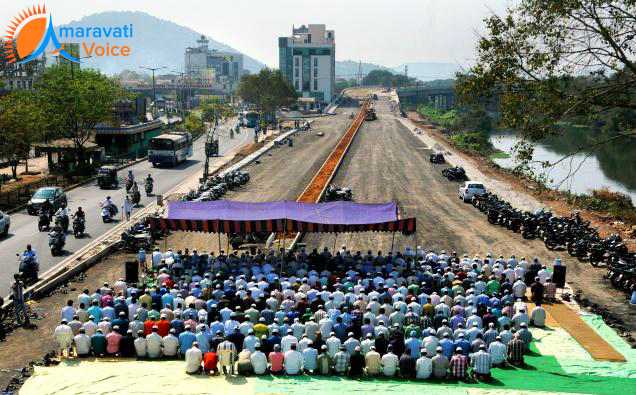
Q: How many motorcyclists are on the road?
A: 9